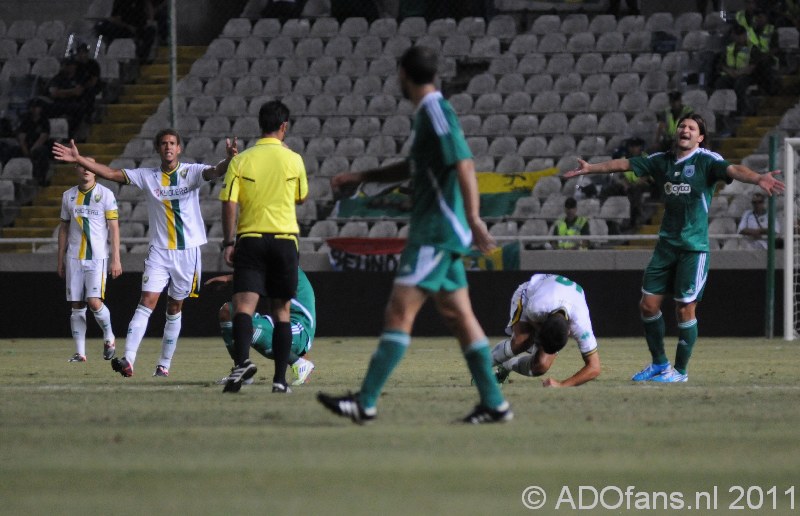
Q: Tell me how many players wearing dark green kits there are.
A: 3